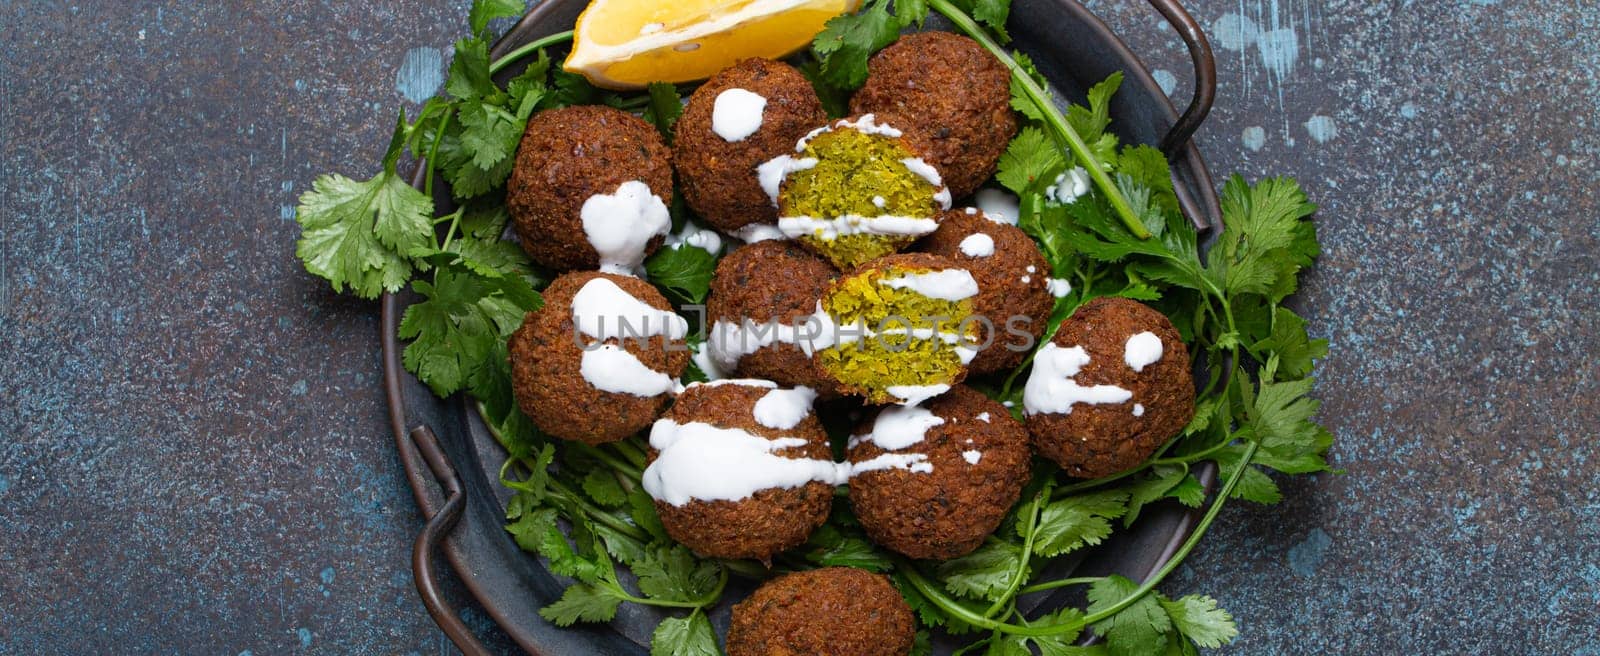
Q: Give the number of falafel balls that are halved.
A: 2